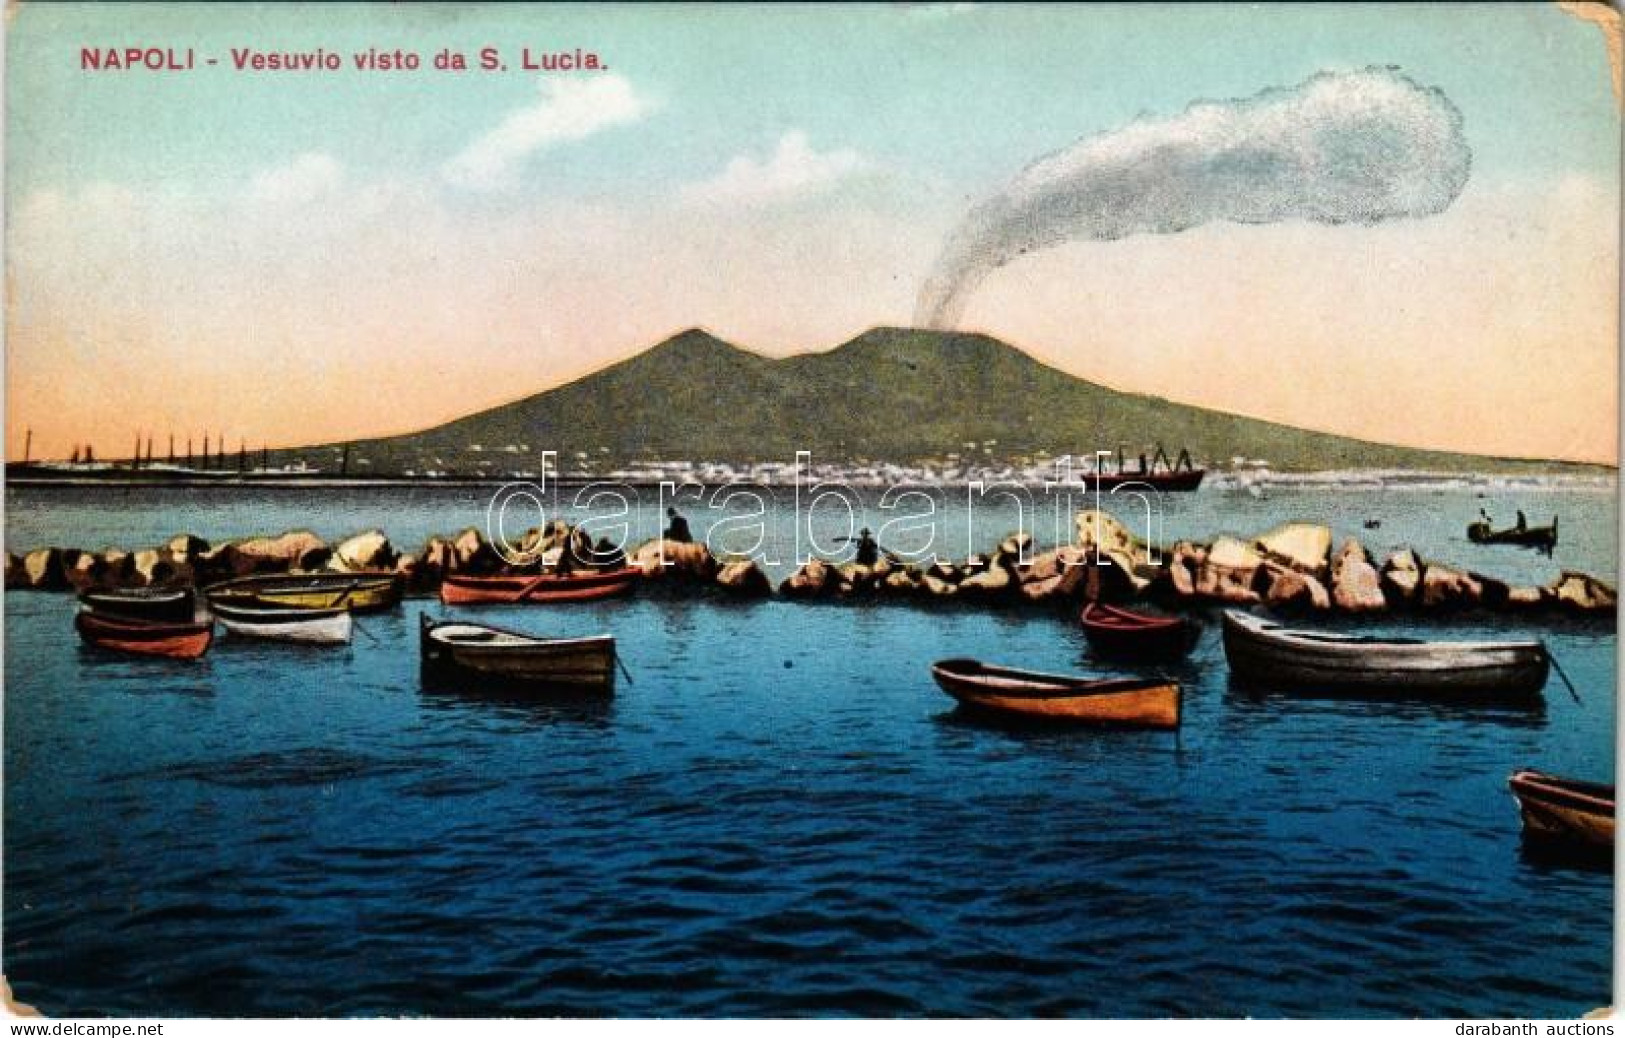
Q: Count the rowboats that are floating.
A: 11